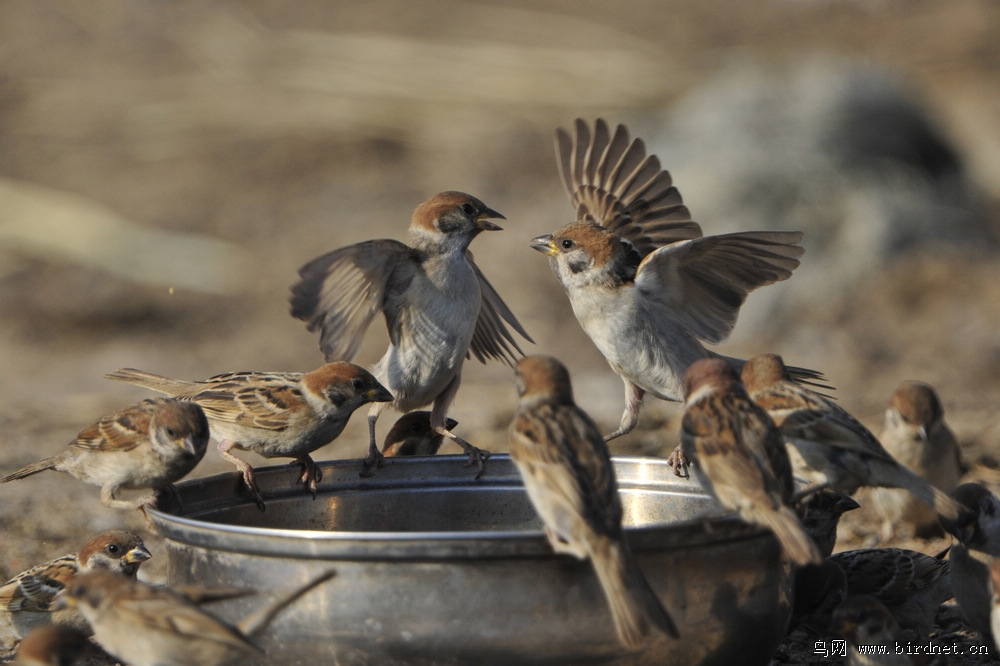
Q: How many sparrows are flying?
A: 2